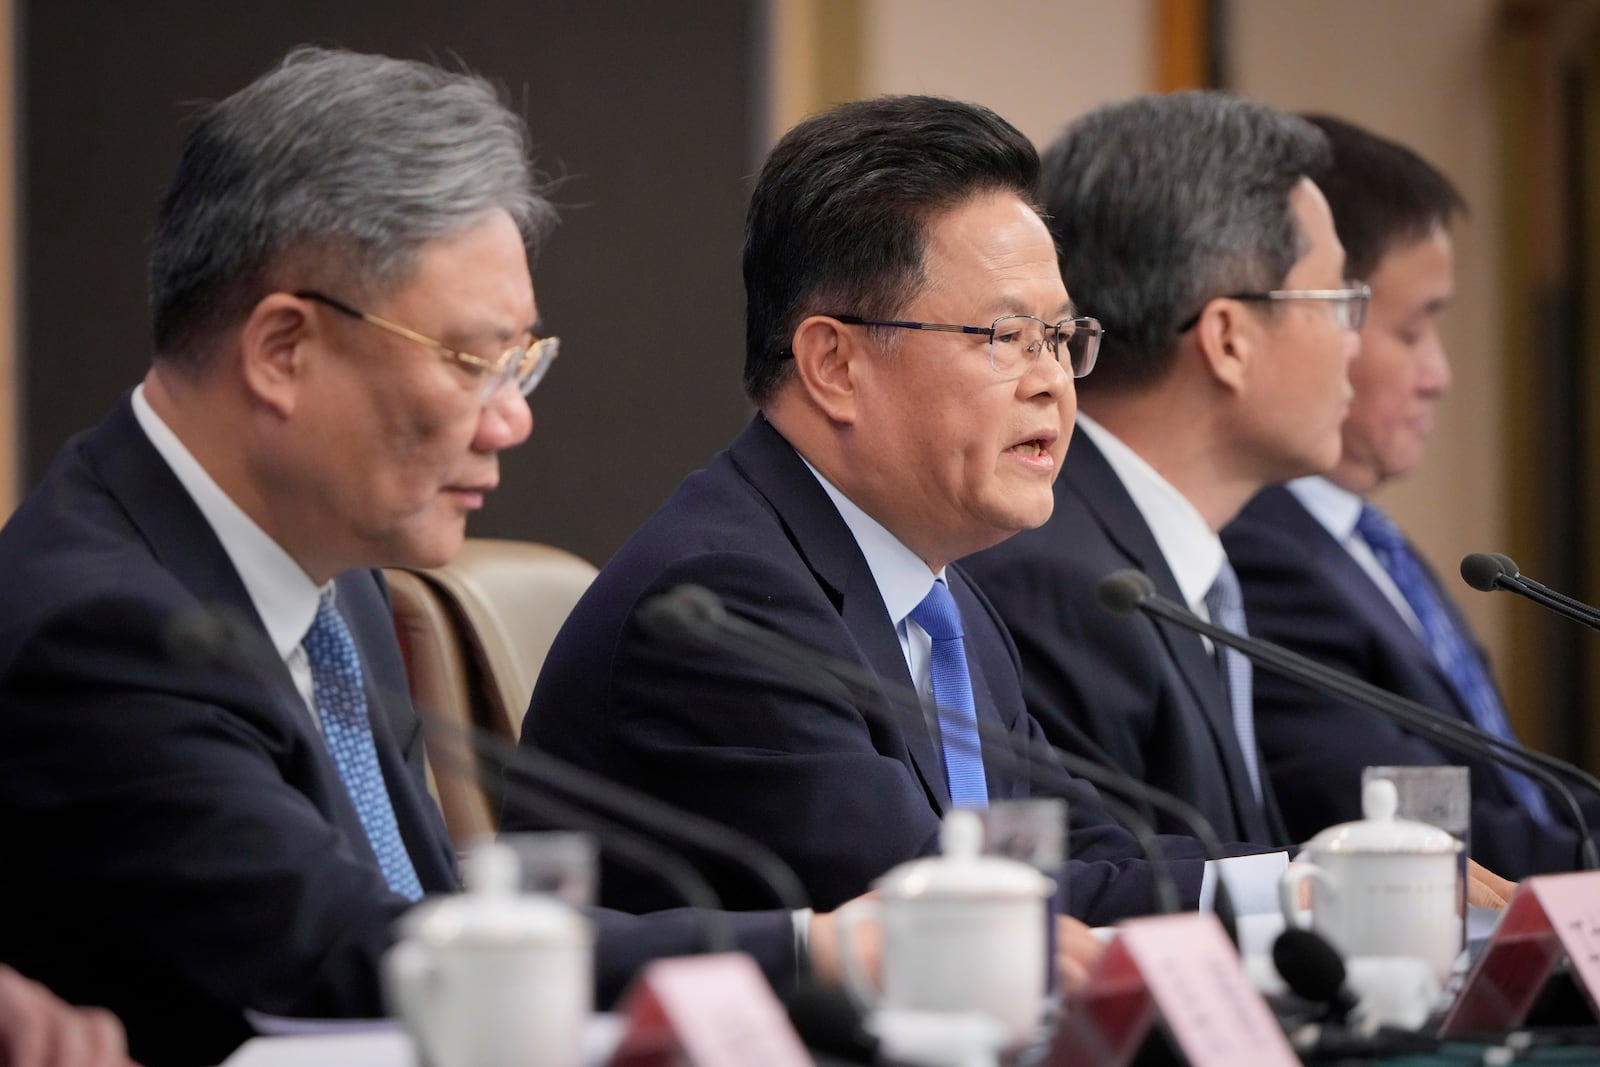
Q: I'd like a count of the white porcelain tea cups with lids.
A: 3